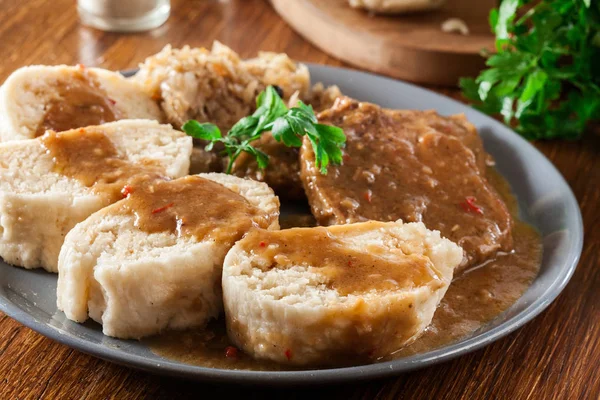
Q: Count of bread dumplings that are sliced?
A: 4